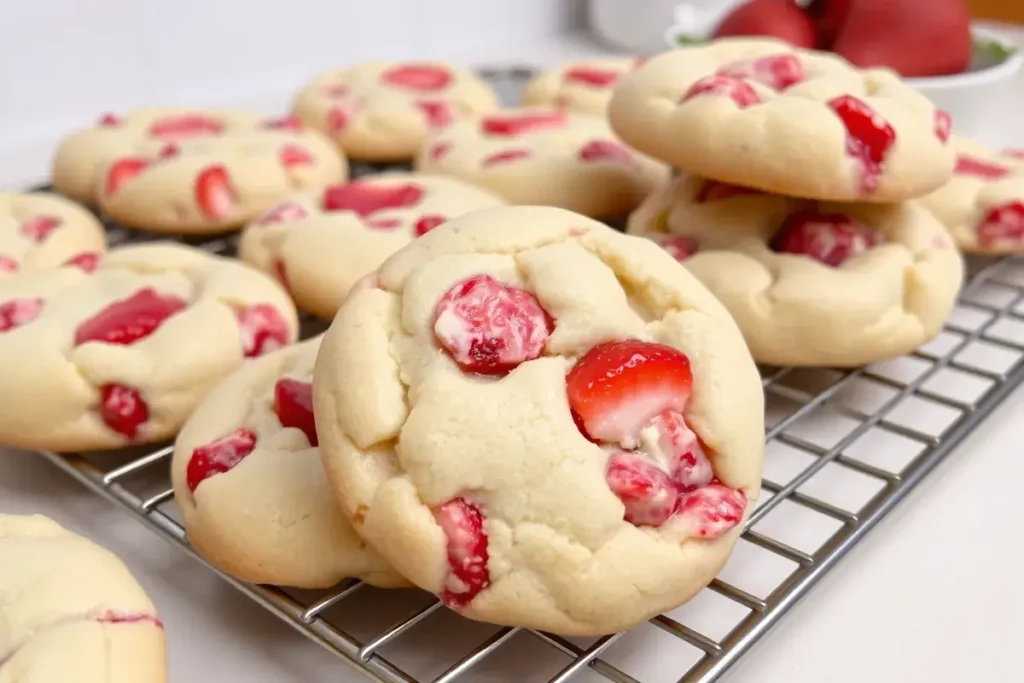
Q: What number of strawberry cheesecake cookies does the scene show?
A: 14